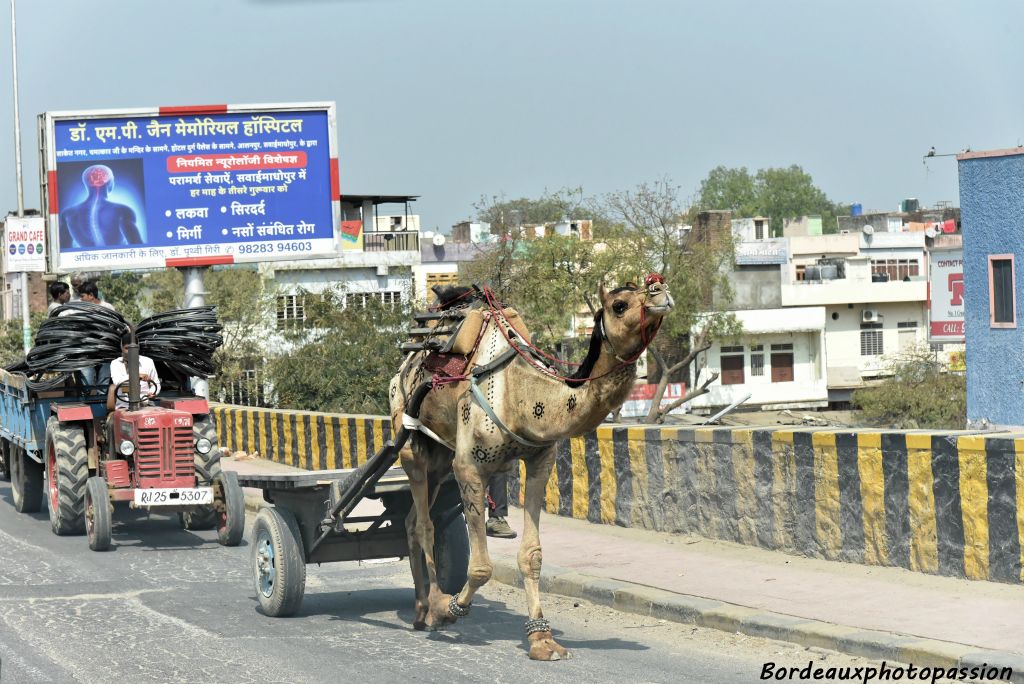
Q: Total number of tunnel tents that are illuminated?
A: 0